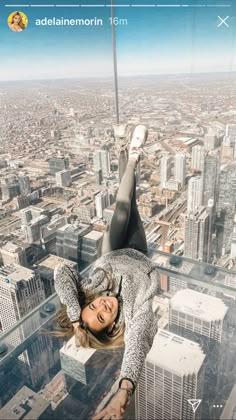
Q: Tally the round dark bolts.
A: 4